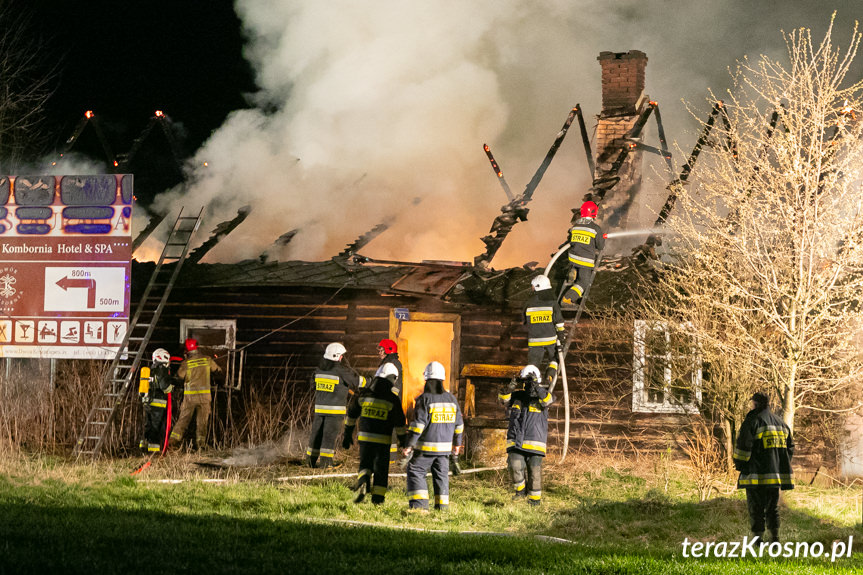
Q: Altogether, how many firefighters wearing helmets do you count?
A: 9